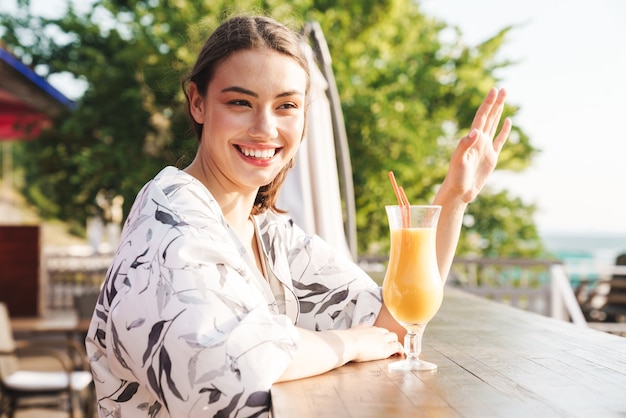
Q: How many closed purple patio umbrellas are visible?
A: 0